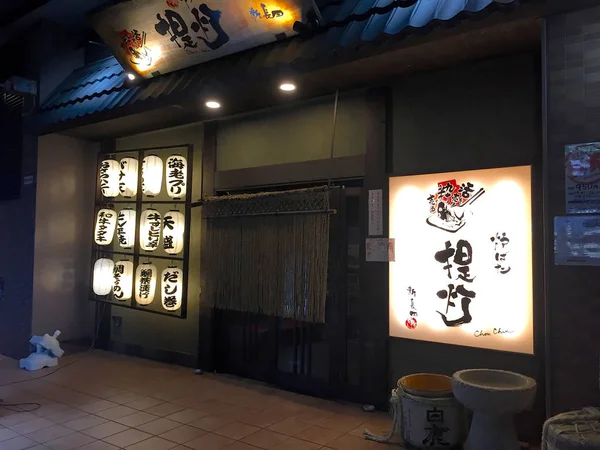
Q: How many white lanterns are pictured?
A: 12